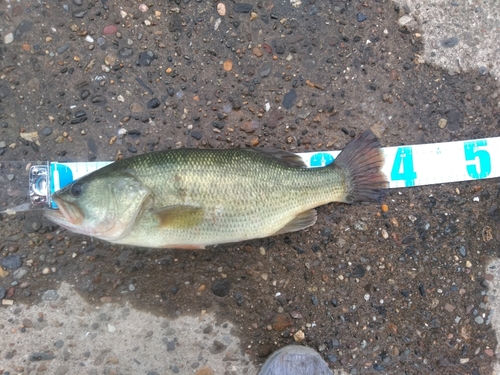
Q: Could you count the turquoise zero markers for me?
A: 1